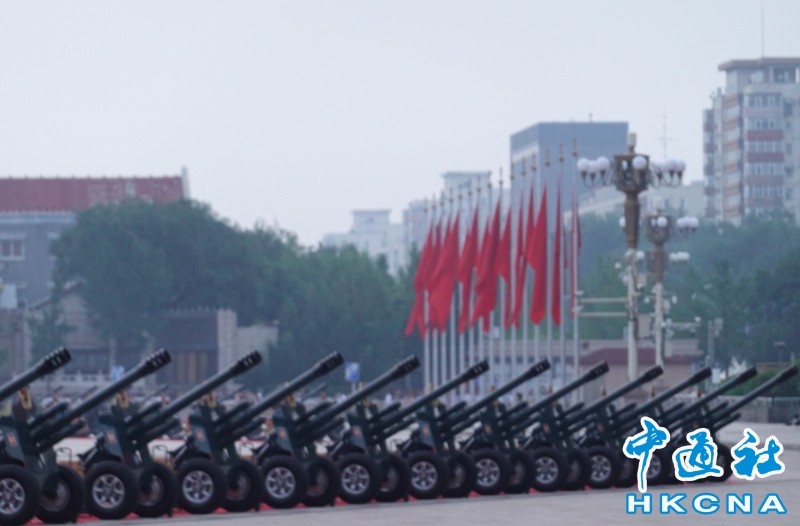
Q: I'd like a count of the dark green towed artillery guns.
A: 12